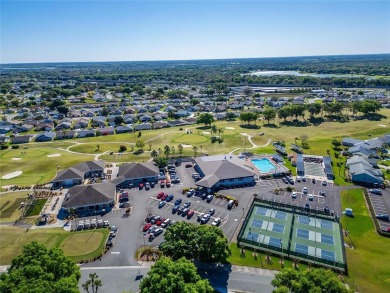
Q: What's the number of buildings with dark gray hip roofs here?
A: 4